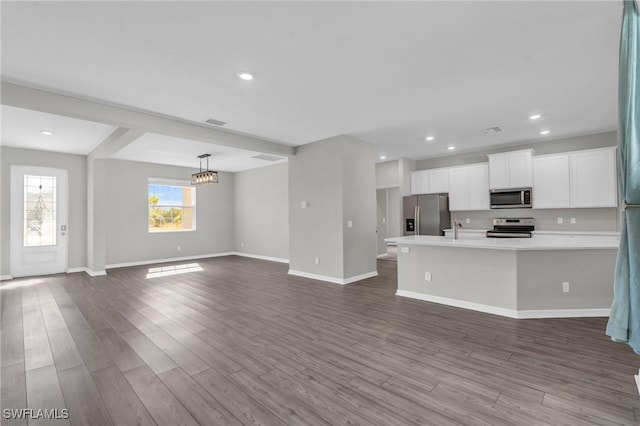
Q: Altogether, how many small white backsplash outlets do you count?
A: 3